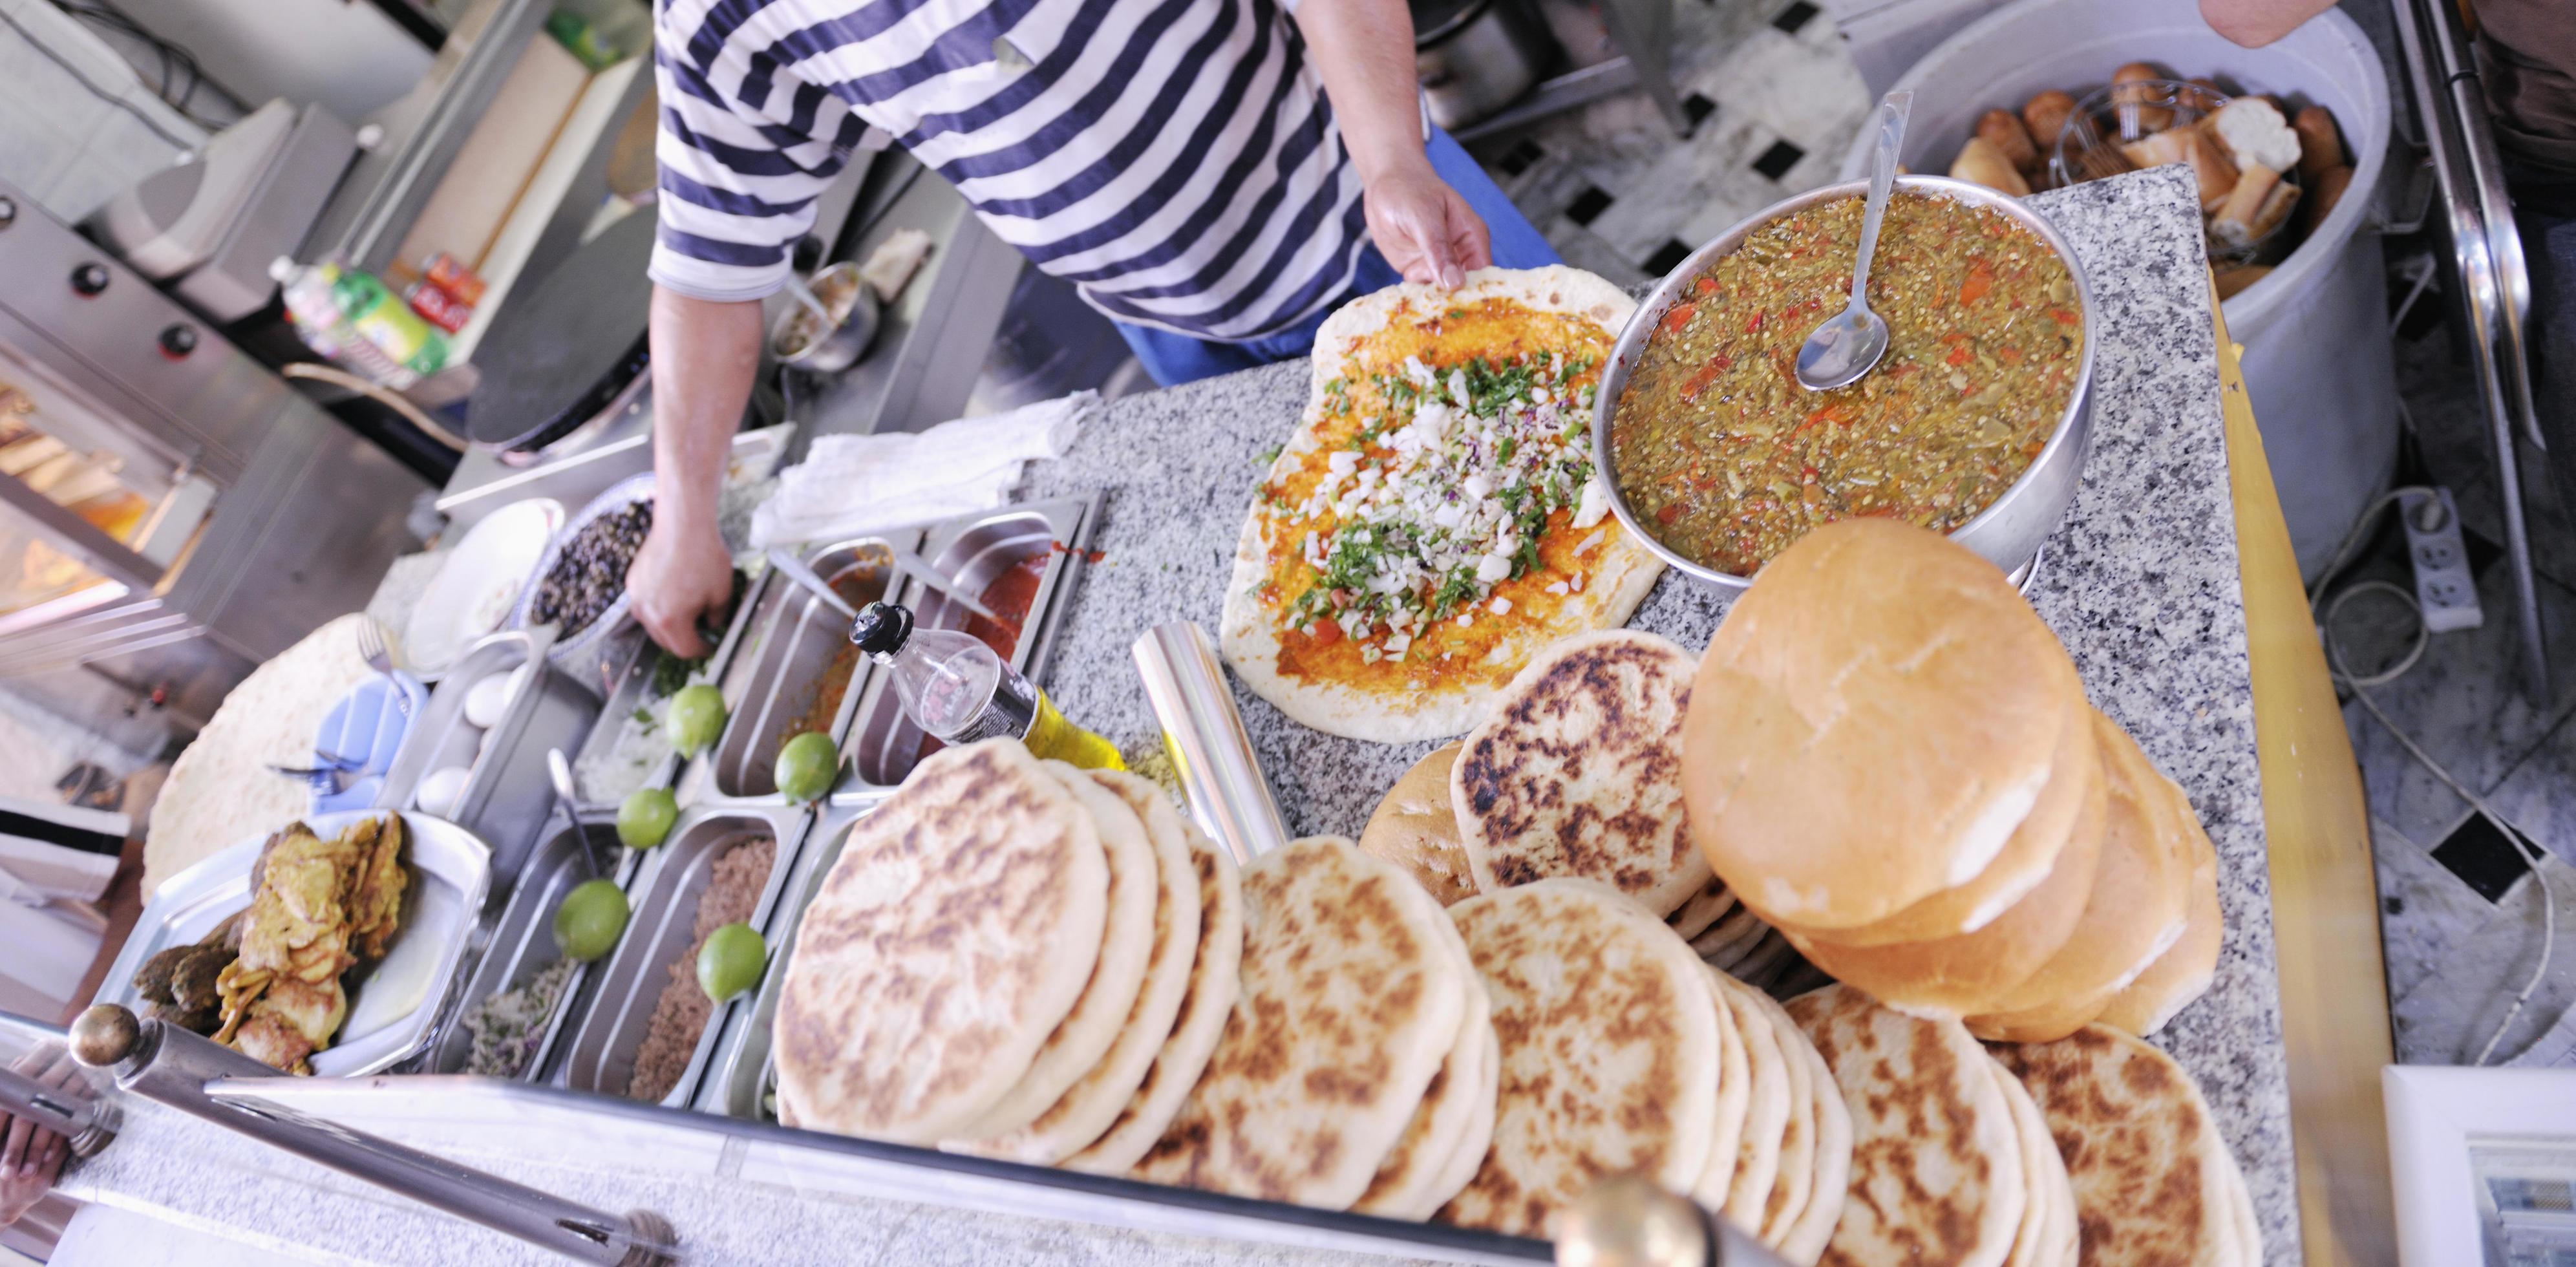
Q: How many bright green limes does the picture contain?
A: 5